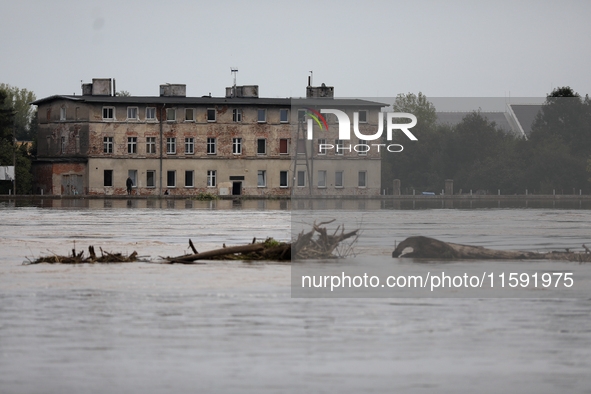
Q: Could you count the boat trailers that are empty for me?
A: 0